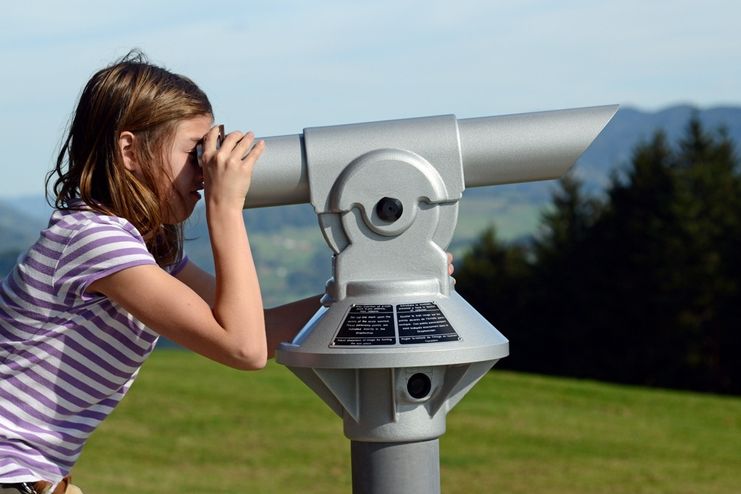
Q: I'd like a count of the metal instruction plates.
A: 2